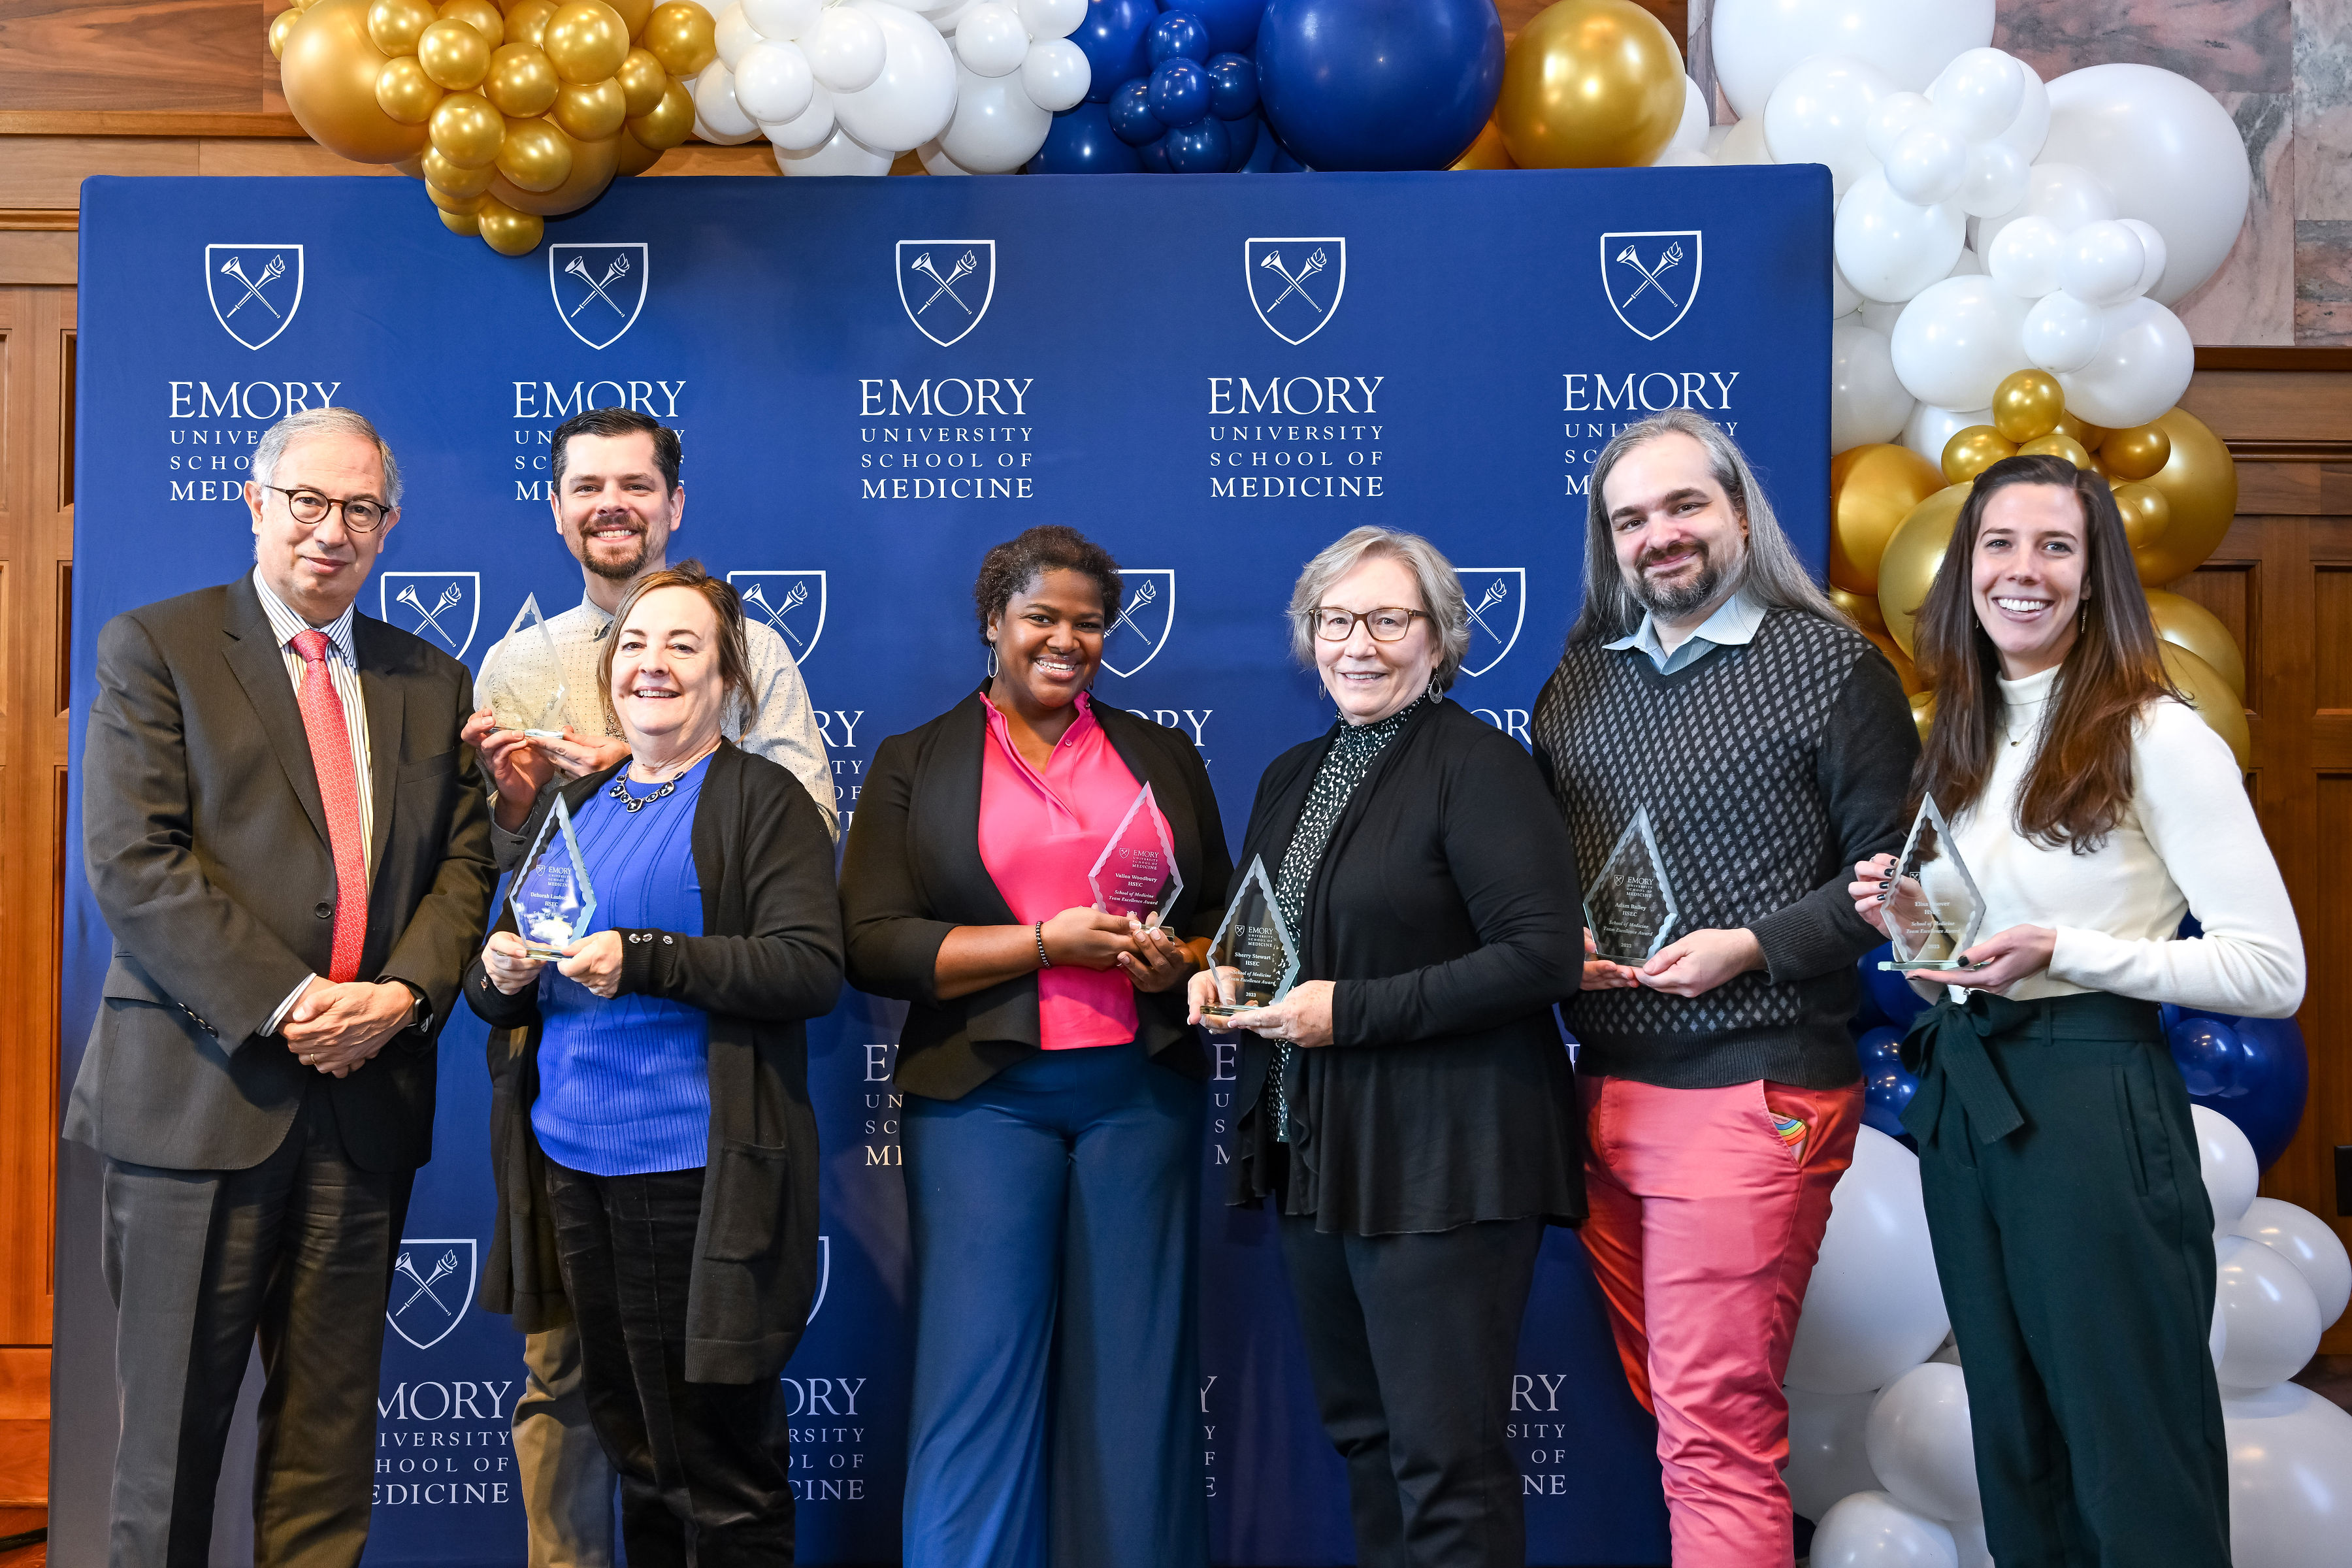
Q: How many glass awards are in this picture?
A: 6